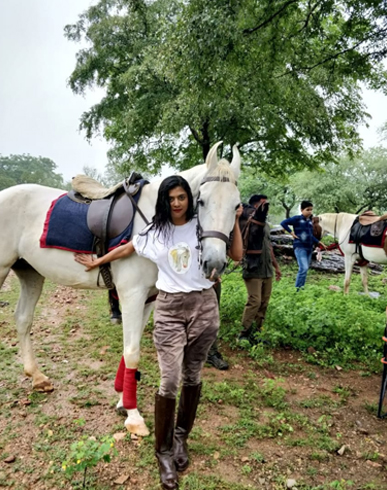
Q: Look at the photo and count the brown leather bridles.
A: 2